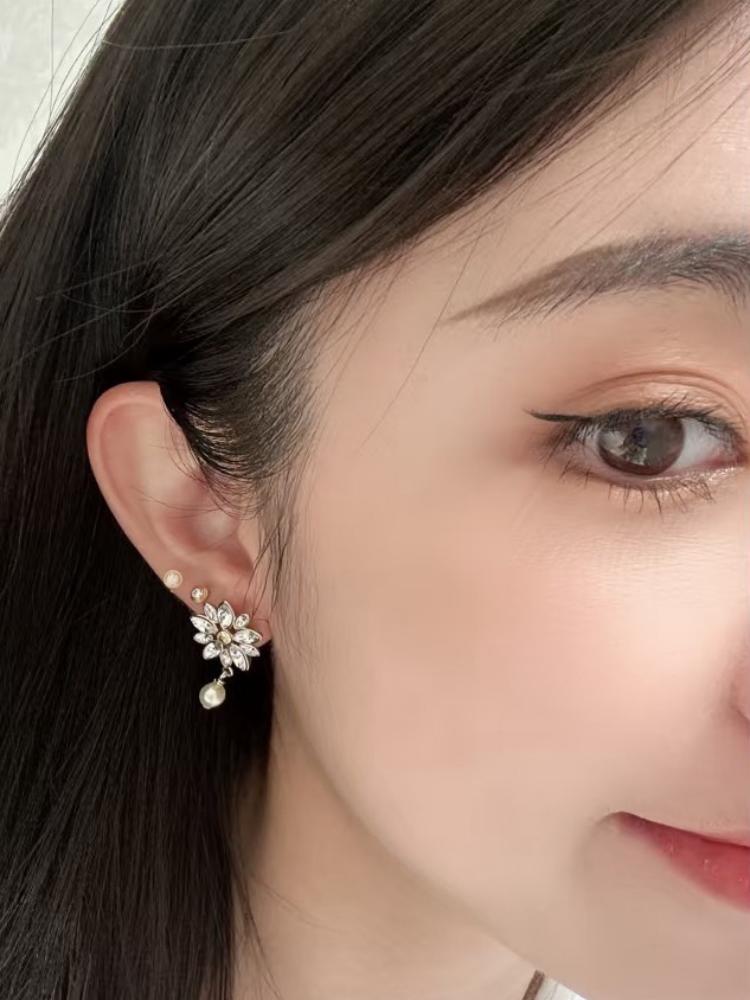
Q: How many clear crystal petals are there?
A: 10